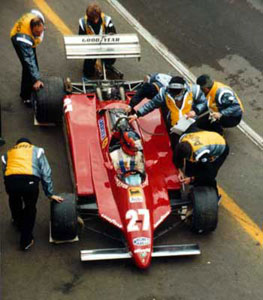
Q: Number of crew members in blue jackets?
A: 7